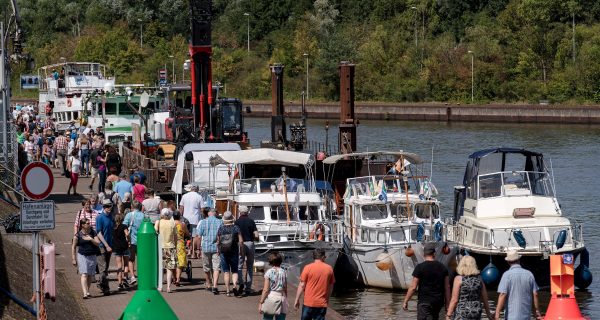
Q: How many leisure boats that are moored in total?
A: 3